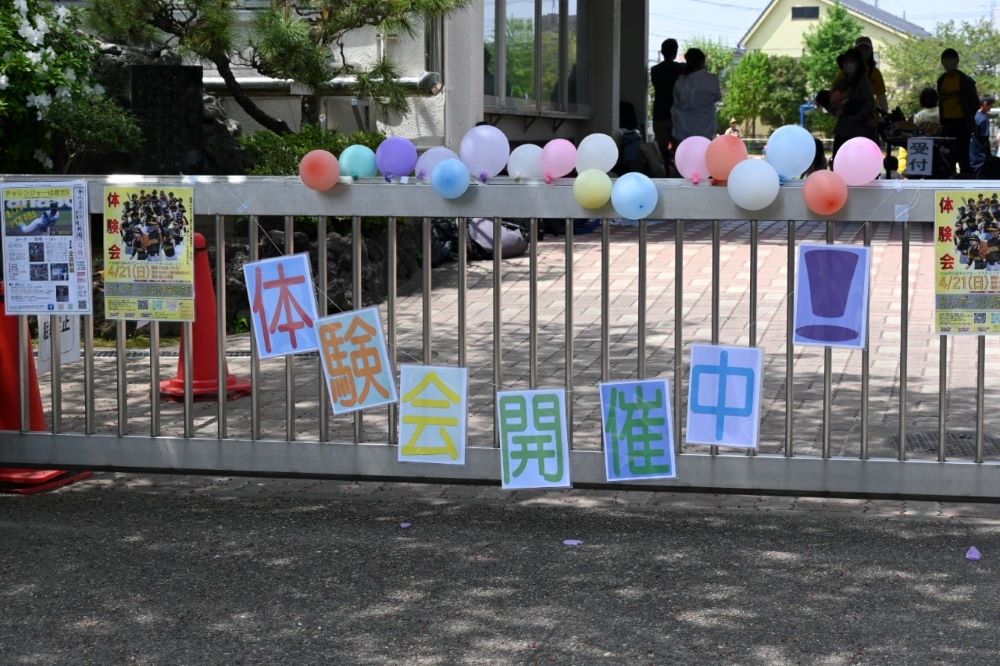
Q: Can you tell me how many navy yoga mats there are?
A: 0